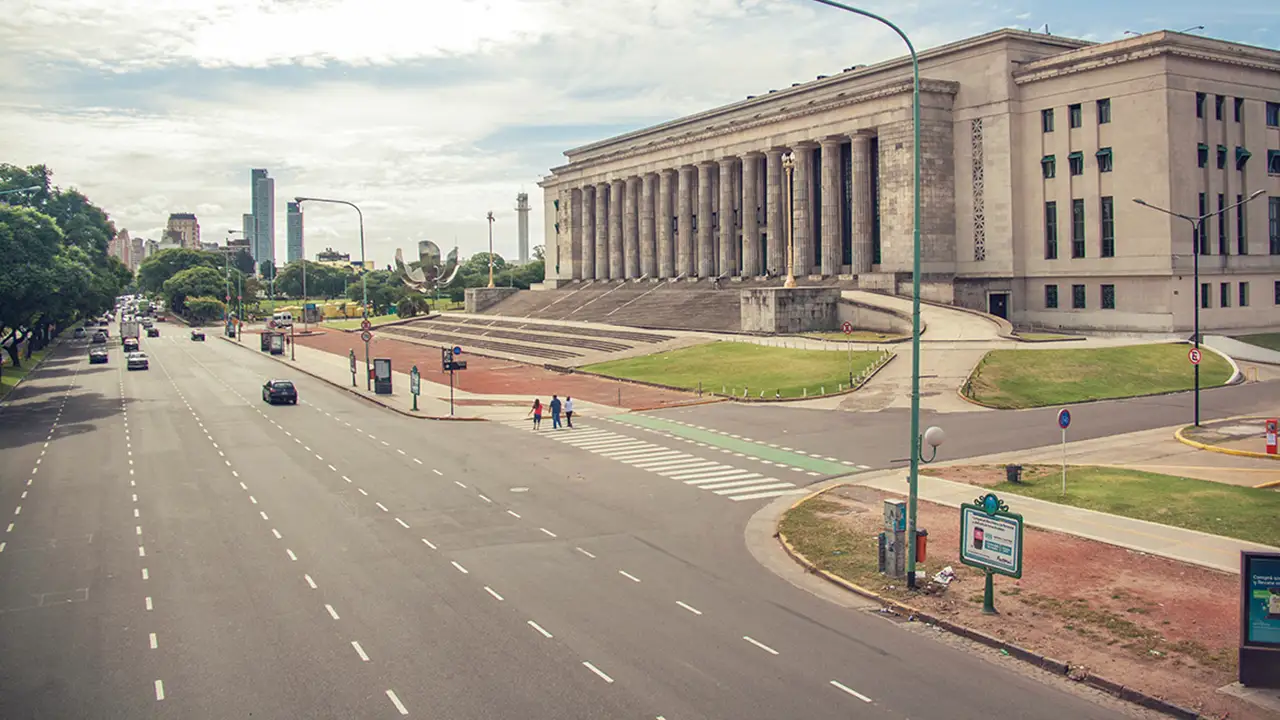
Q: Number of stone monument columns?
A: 14